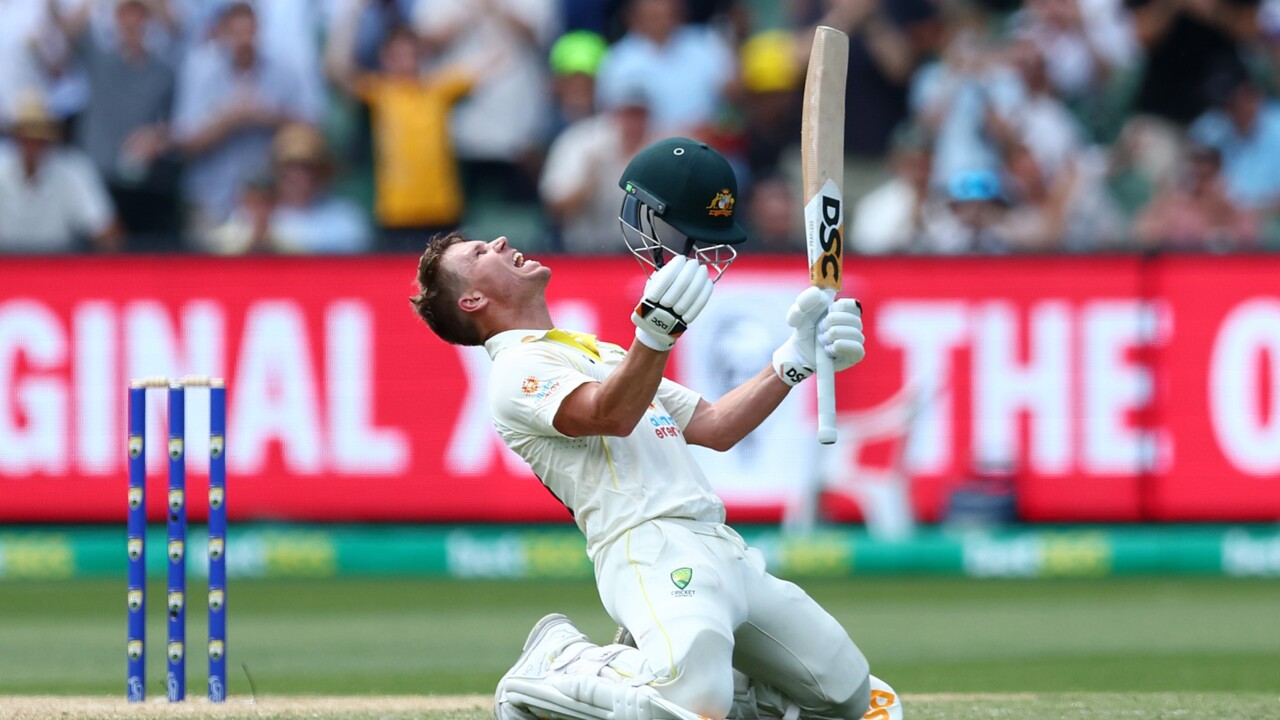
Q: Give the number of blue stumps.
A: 3